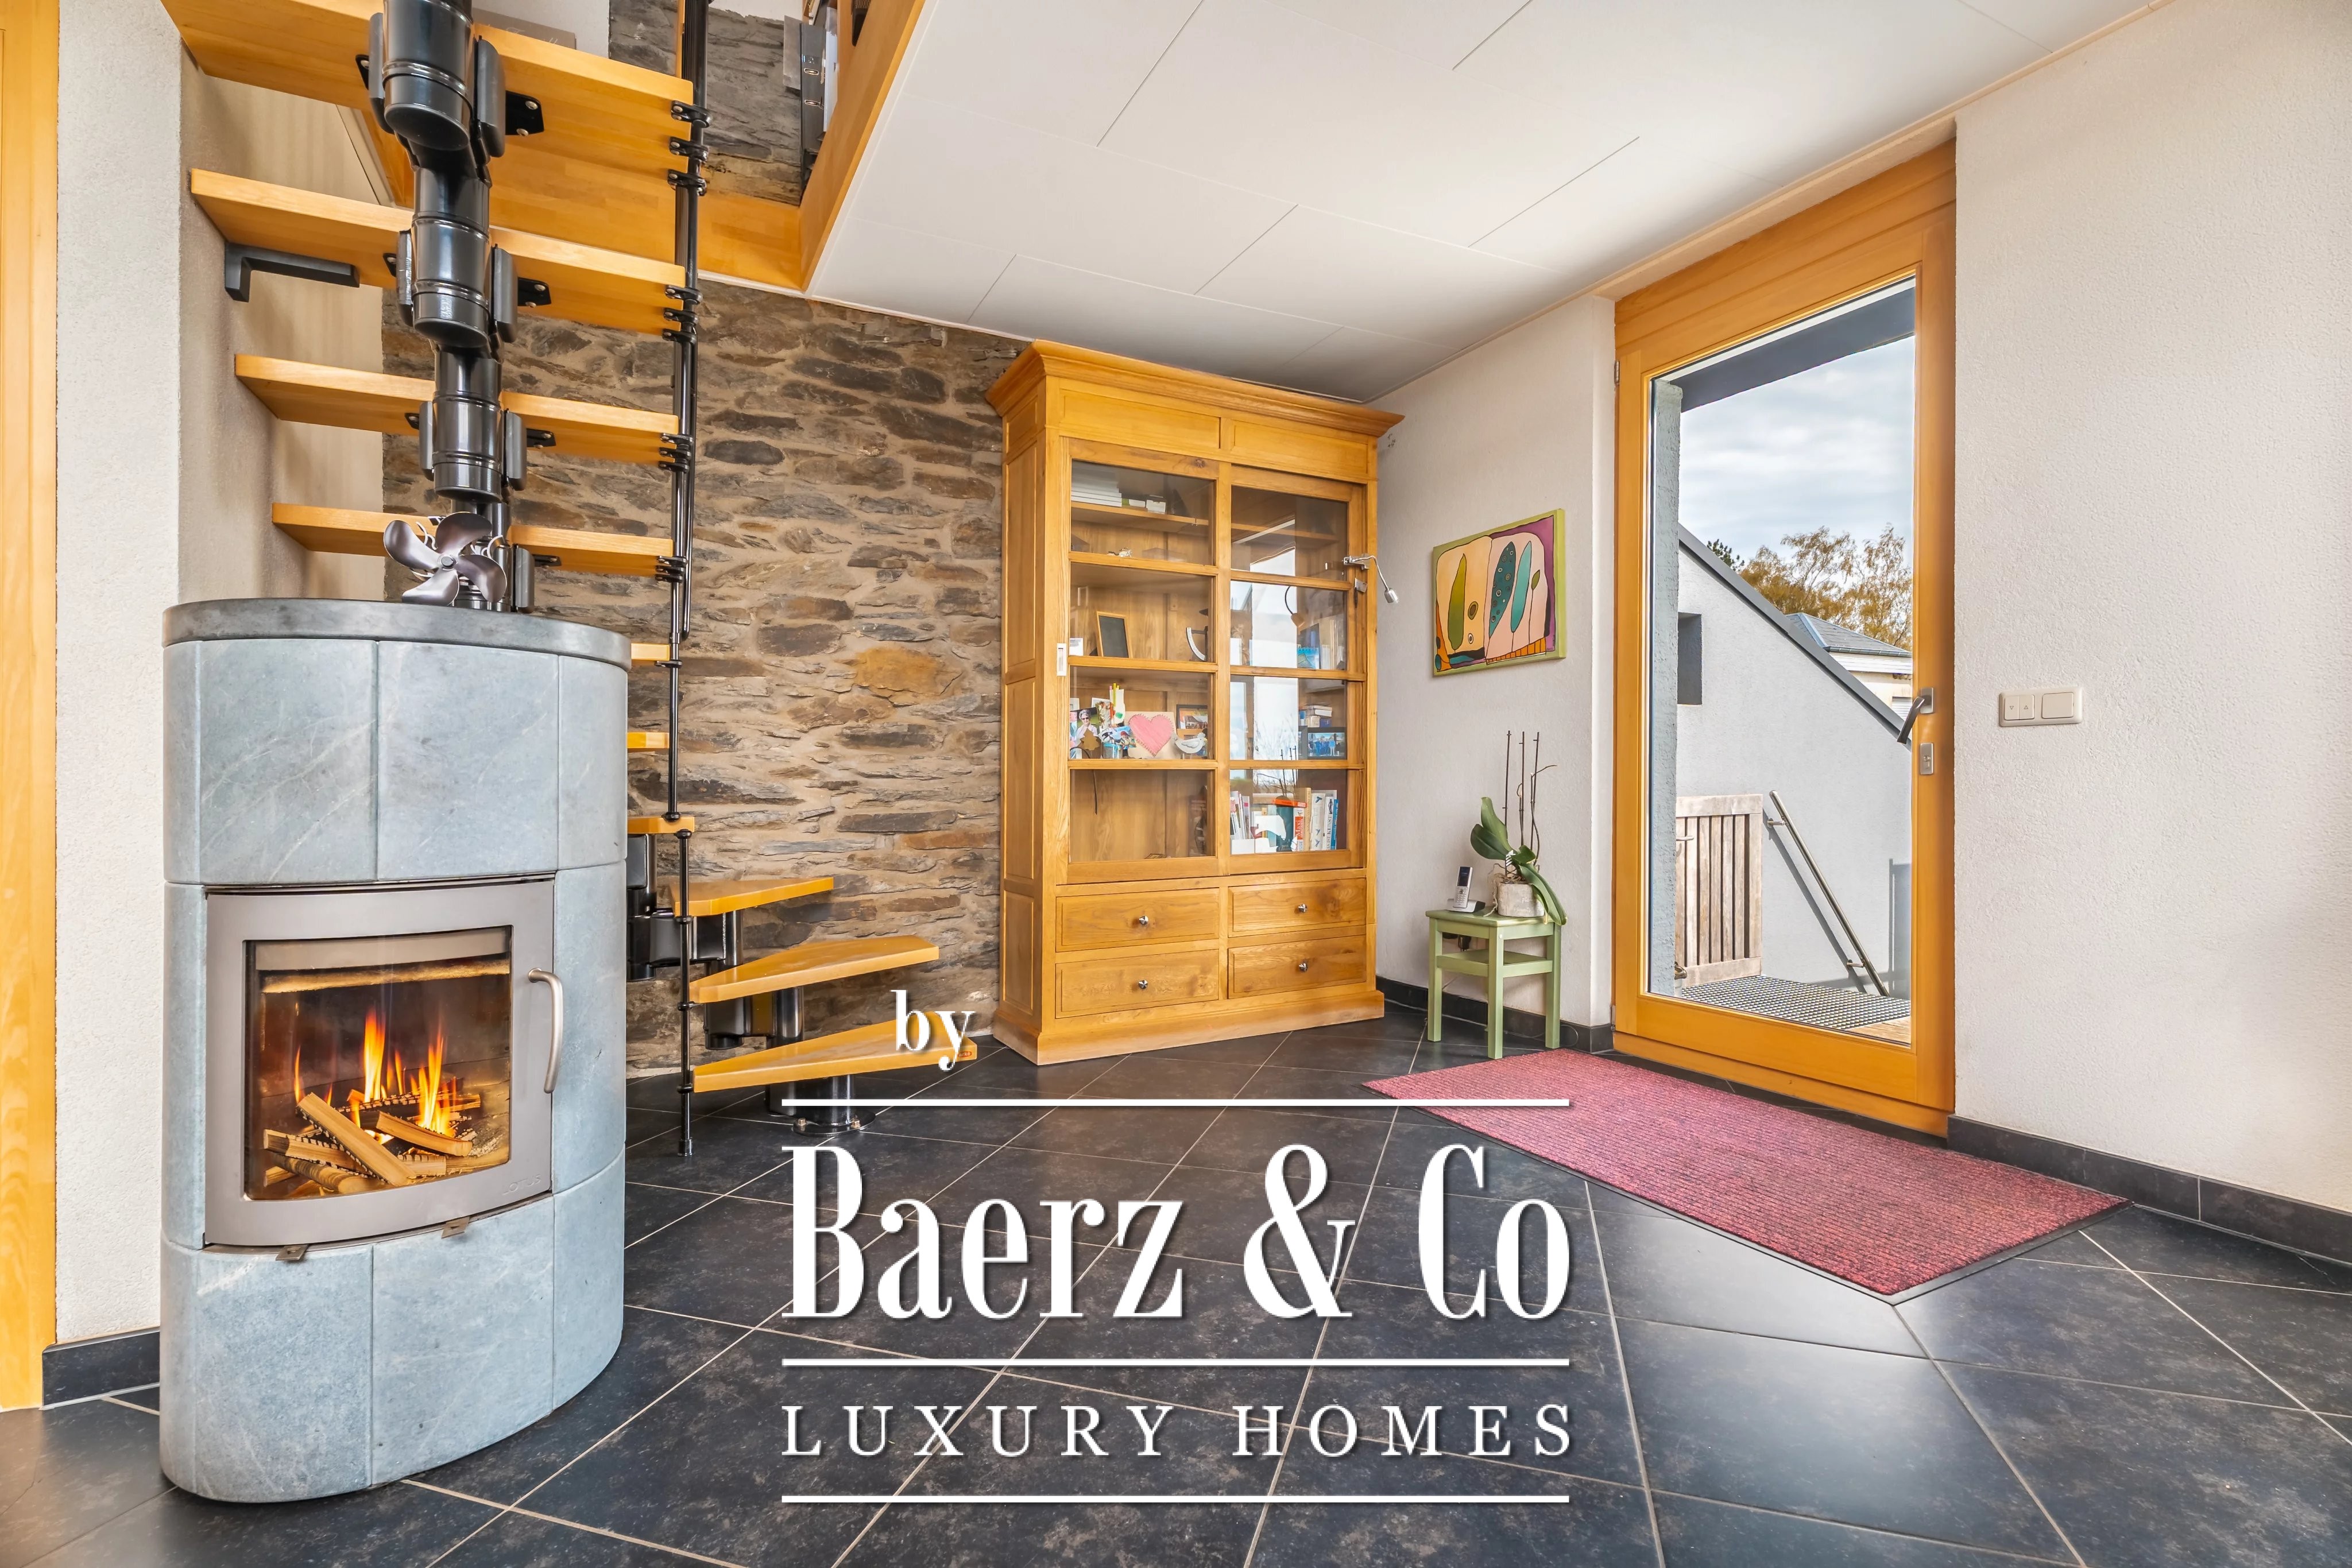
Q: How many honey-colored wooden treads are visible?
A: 10